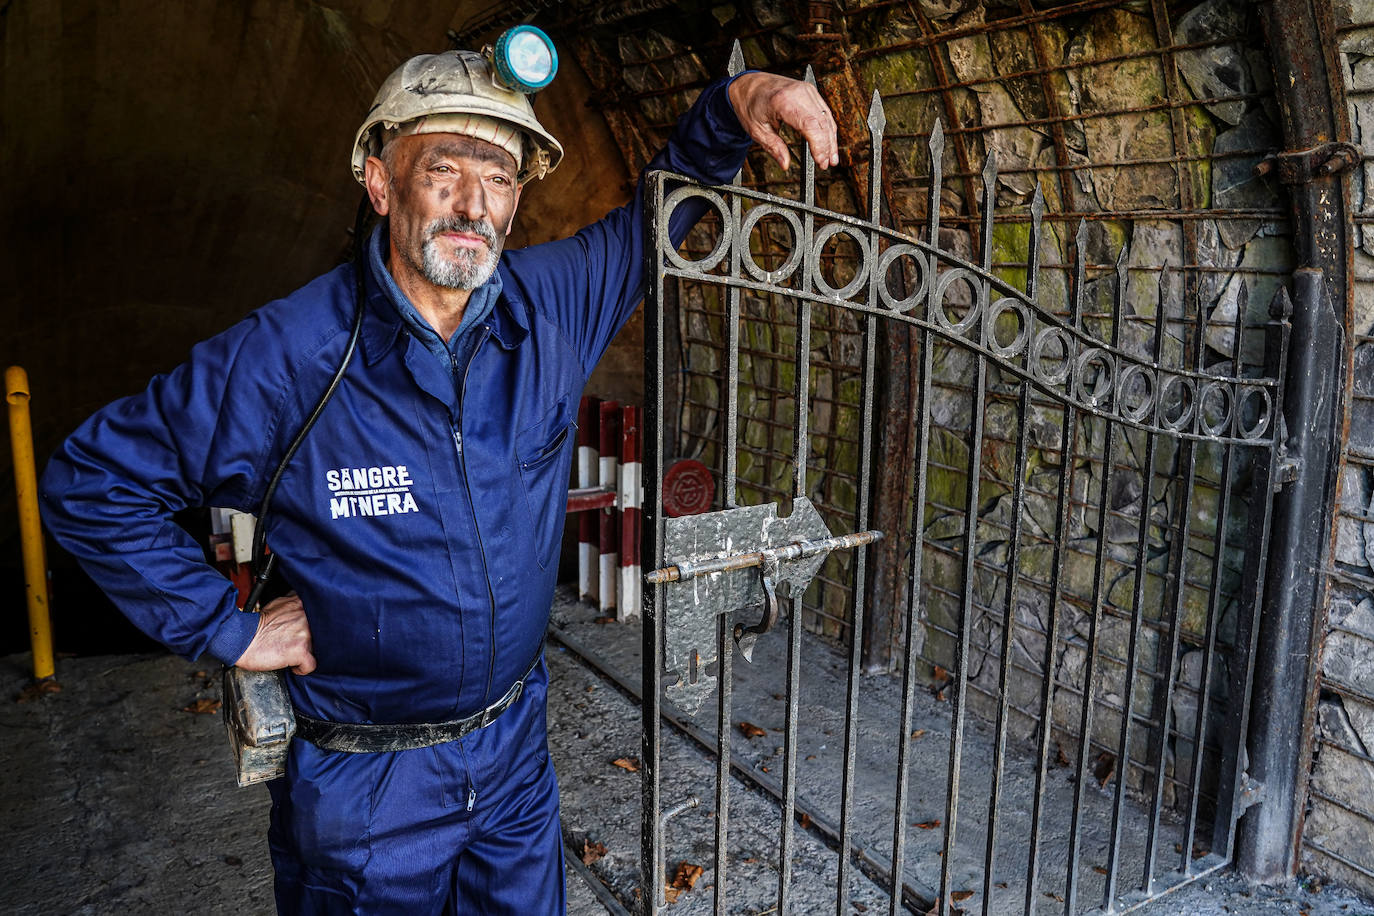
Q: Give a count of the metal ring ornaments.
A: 12